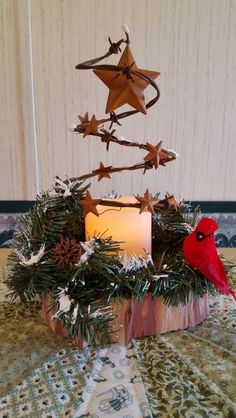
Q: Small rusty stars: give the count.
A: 7